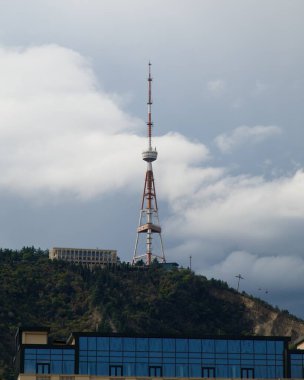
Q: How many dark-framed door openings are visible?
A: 5